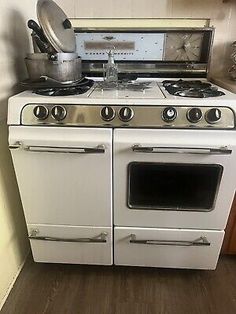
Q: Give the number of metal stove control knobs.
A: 7